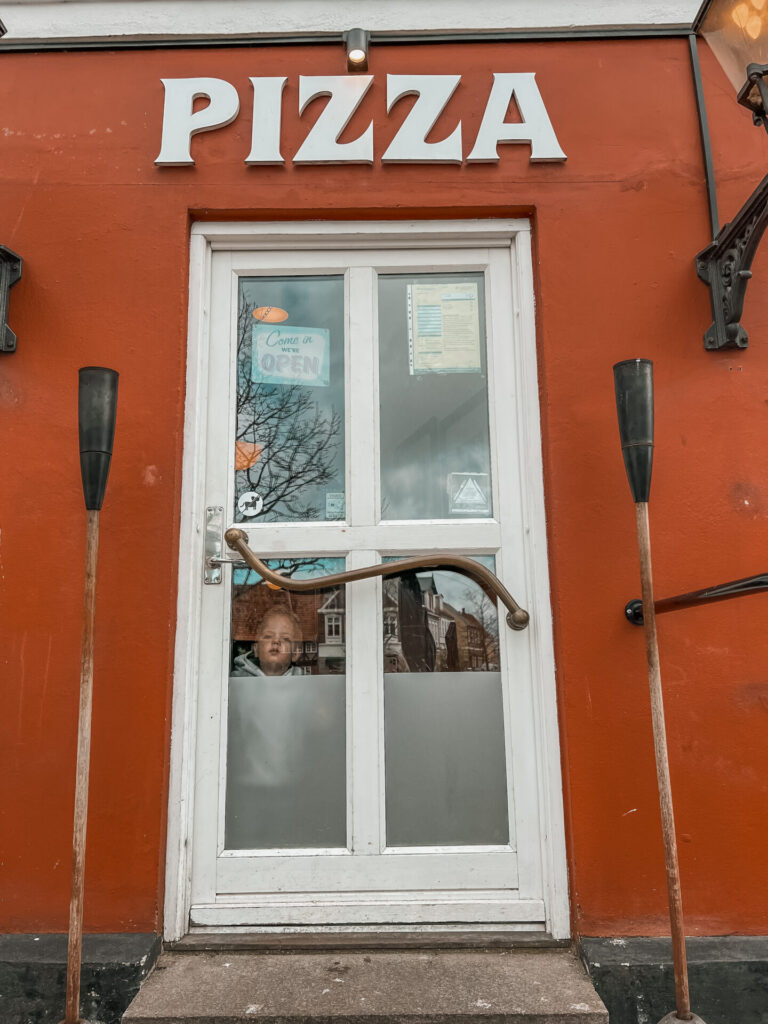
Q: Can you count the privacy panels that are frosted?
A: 2